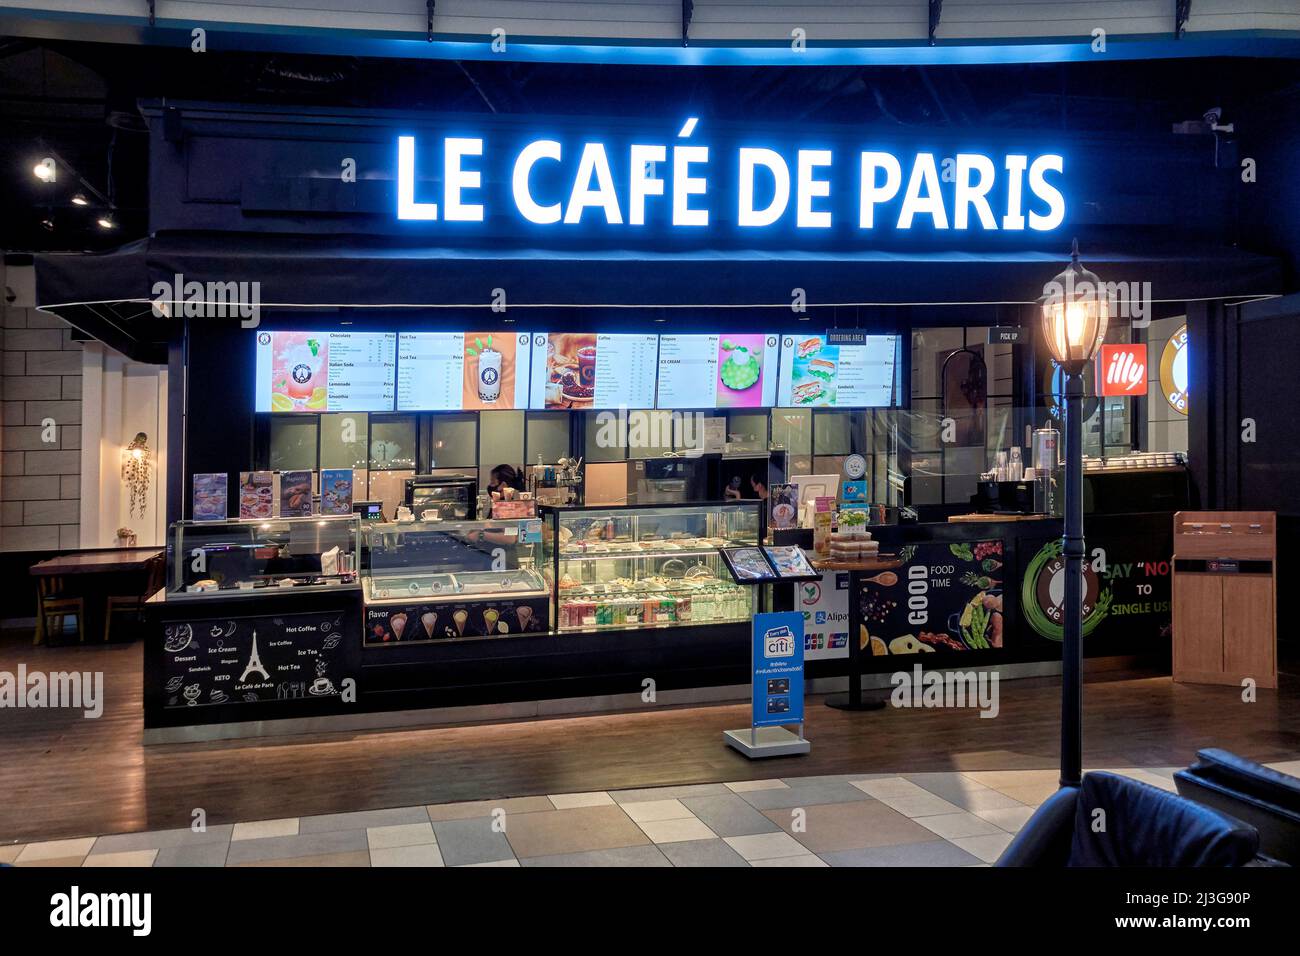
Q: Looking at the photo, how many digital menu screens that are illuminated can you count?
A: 5